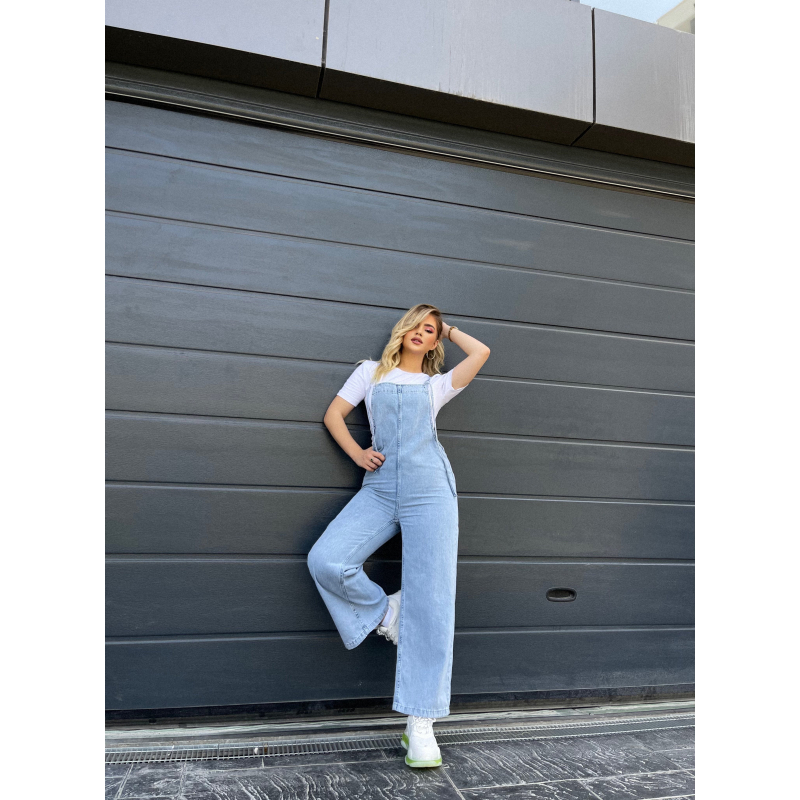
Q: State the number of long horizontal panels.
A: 9